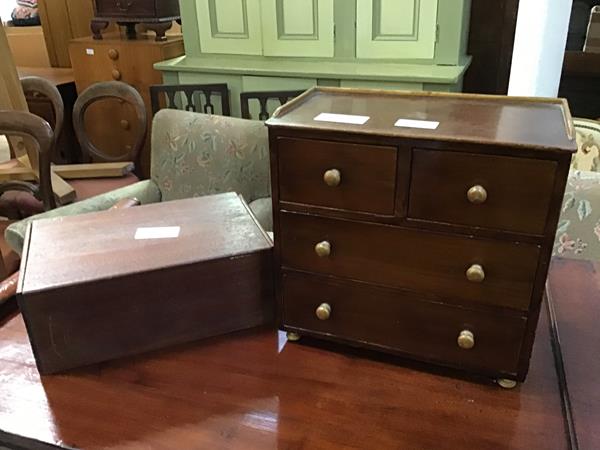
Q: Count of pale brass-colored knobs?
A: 6